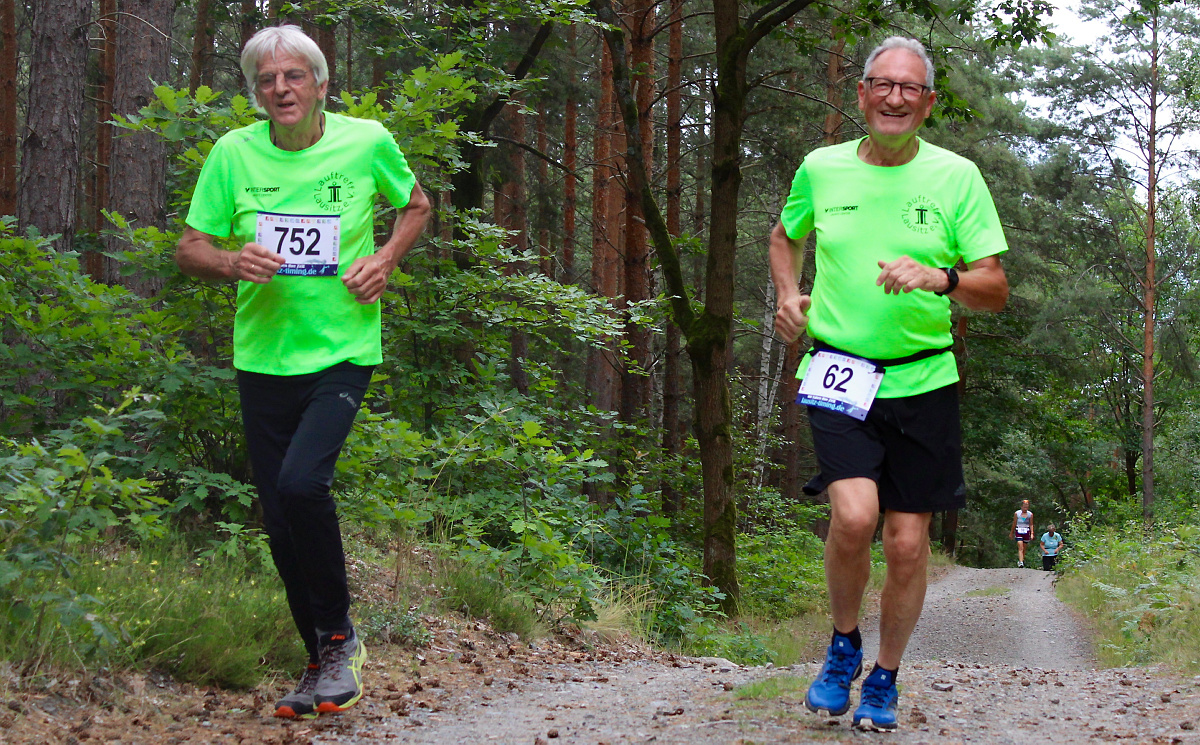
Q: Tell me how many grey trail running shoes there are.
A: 2